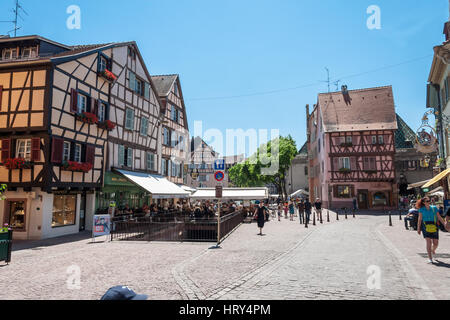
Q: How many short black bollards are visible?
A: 9